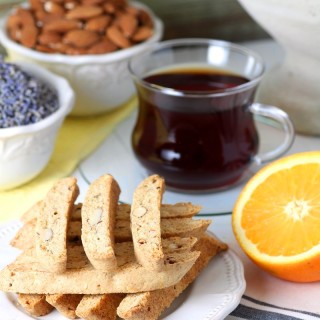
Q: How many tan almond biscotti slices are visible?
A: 11